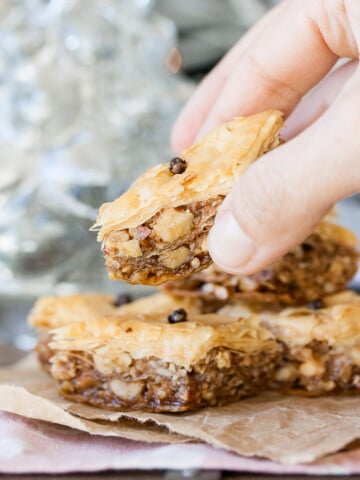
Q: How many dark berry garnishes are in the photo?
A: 4